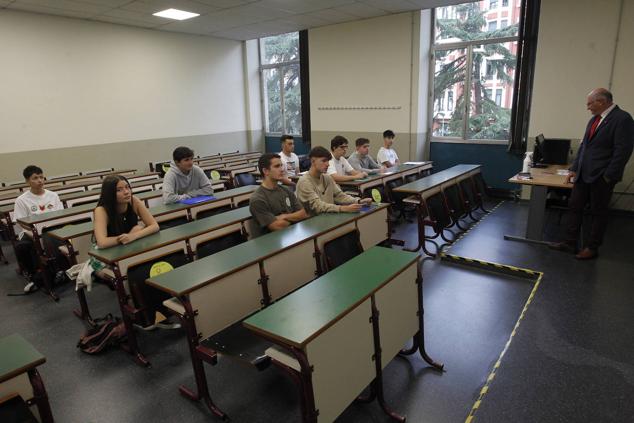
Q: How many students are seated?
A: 9